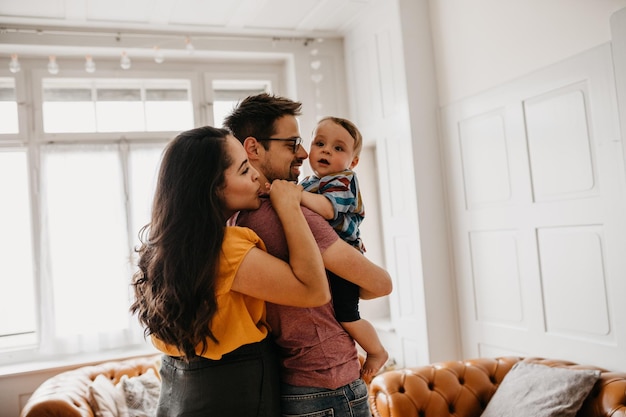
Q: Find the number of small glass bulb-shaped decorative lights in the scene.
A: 6